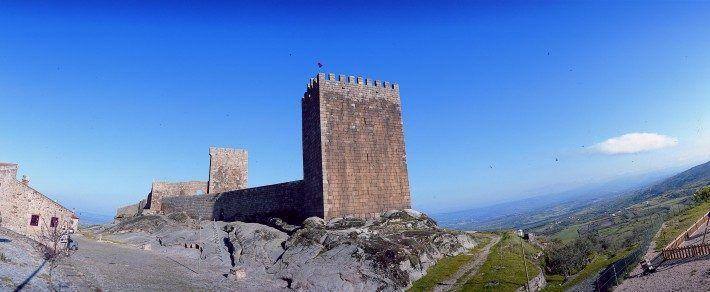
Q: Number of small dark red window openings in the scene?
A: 2